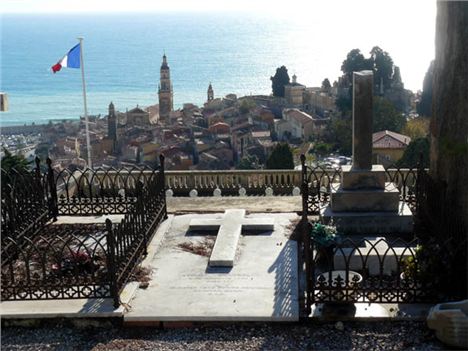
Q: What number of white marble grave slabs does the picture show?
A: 1